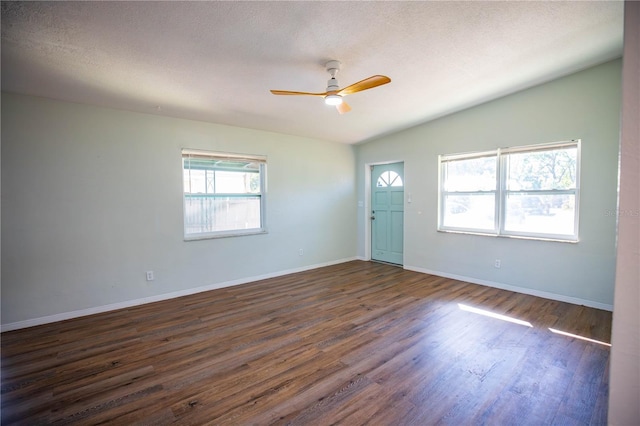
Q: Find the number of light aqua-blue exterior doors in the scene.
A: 1